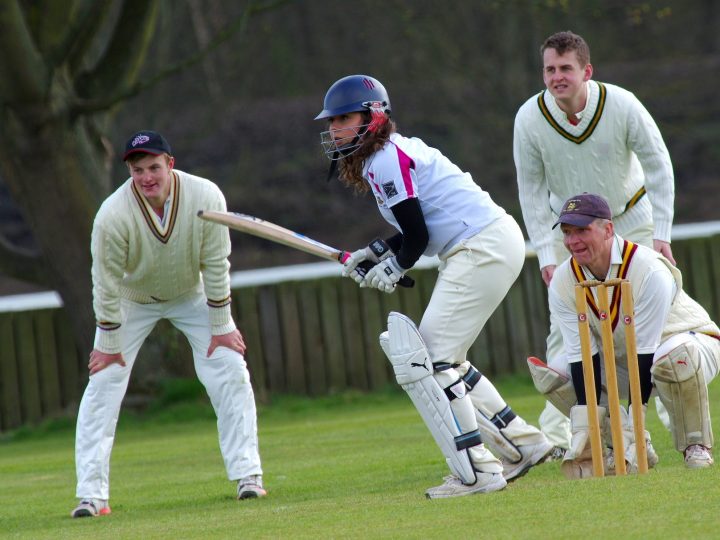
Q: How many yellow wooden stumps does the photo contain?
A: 3